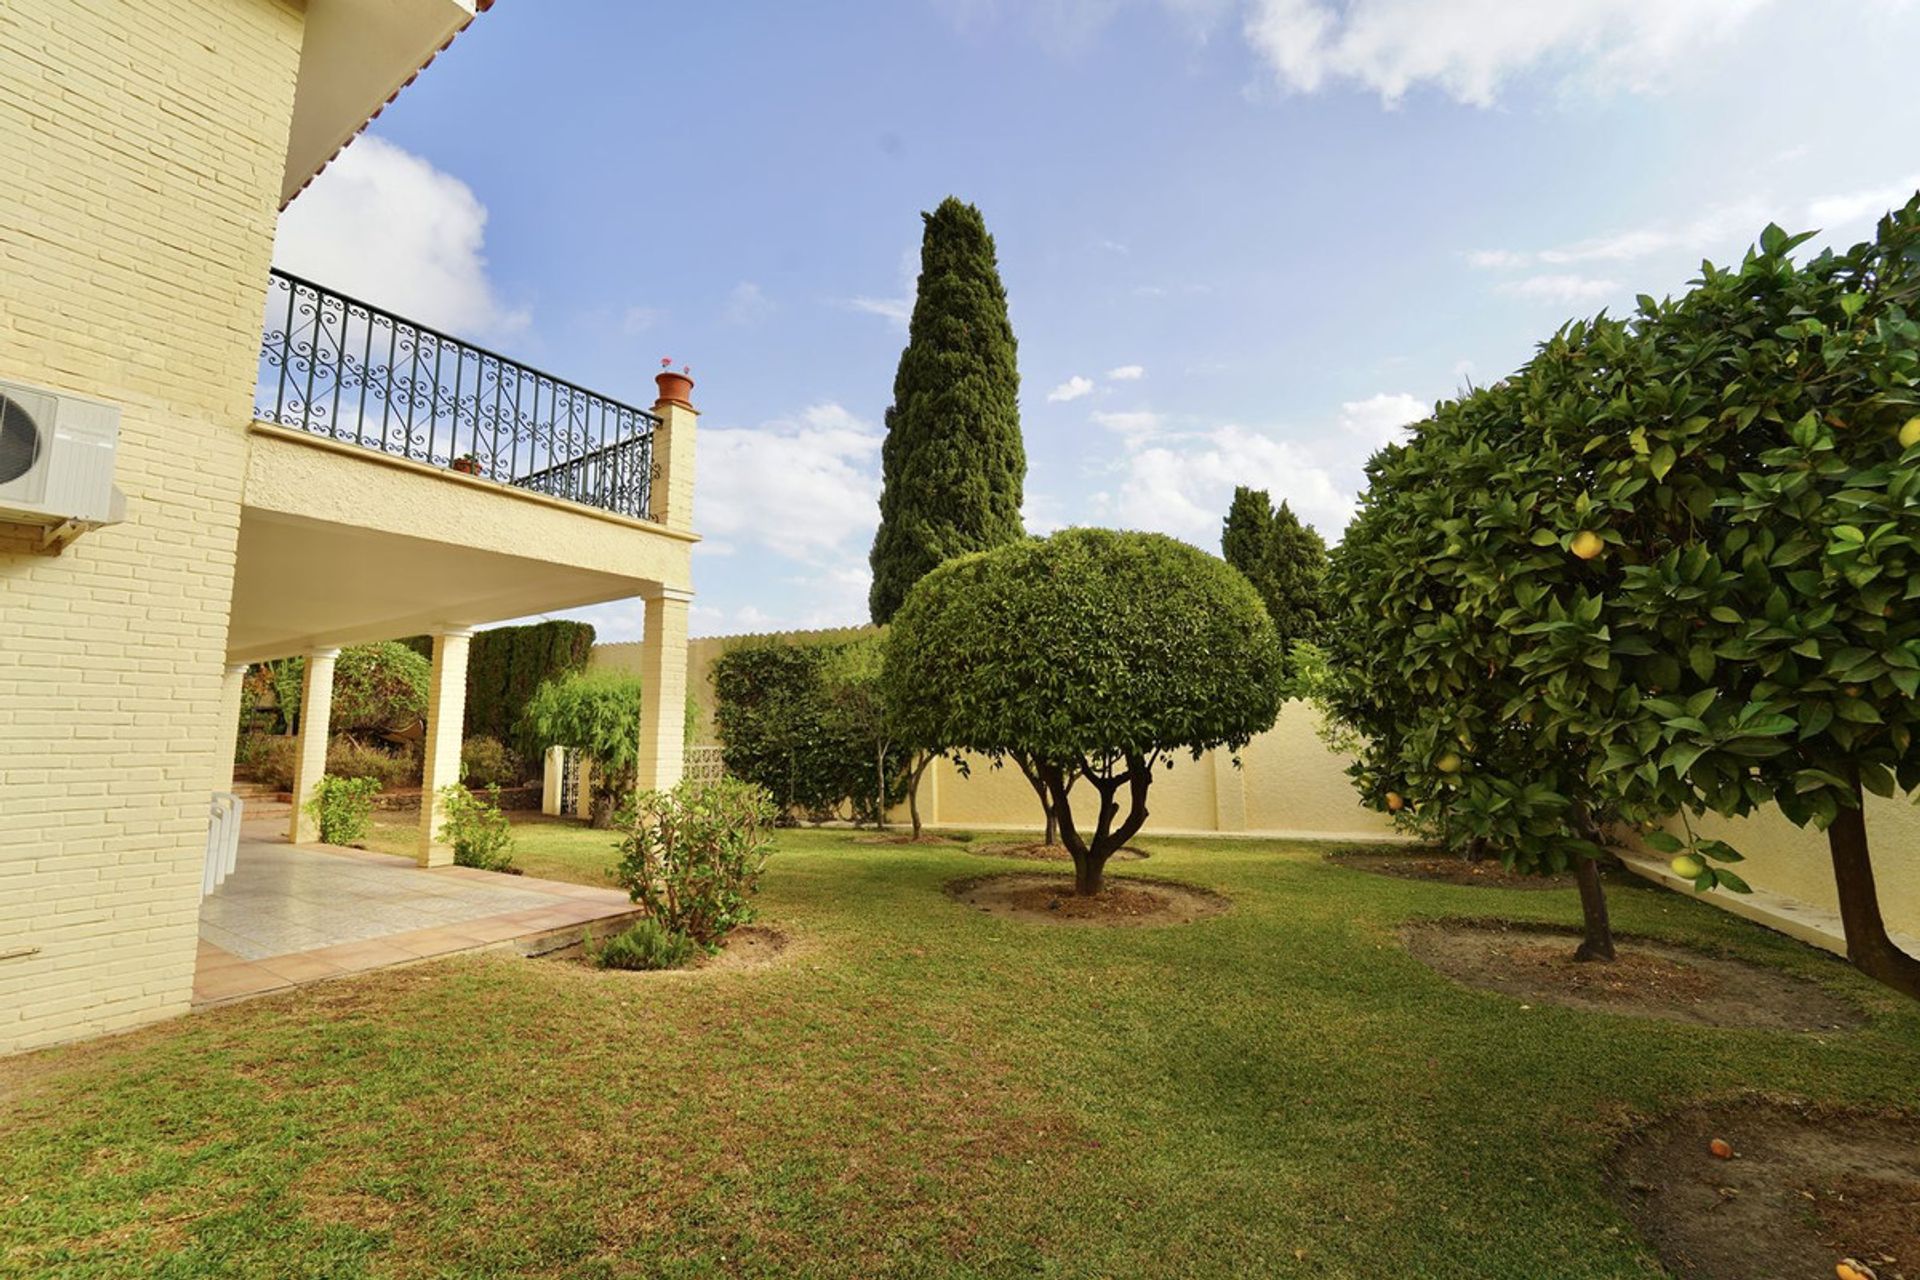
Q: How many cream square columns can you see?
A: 4